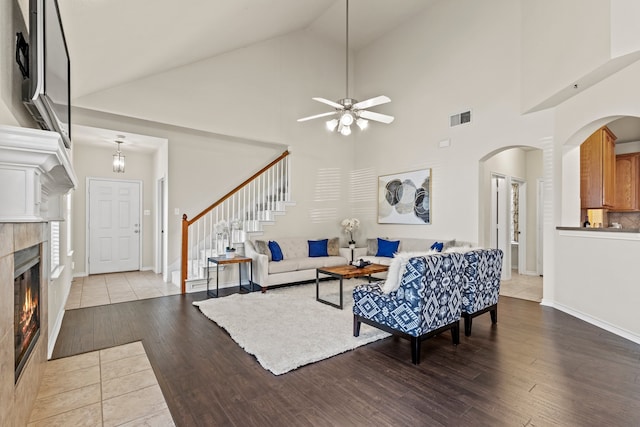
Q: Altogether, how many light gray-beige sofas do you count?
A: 2